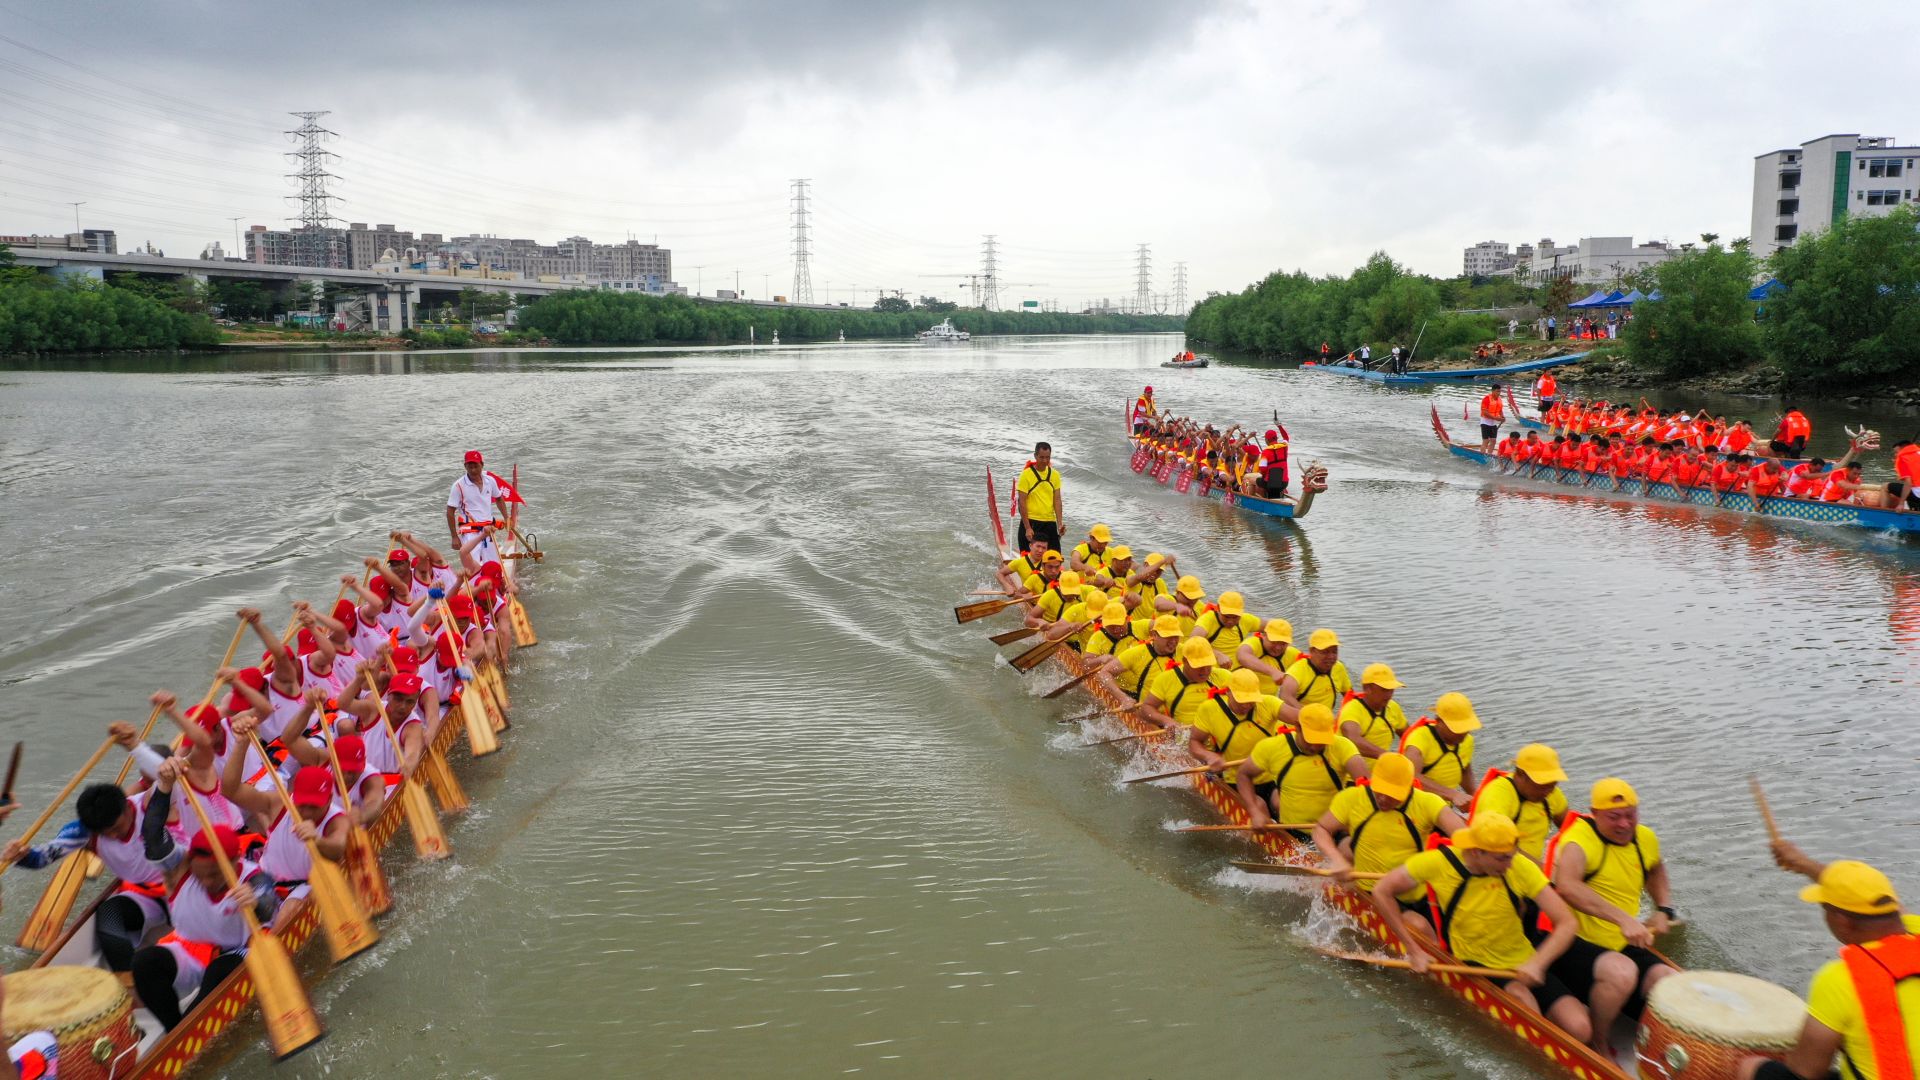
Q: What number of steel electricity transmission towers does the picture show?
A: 5